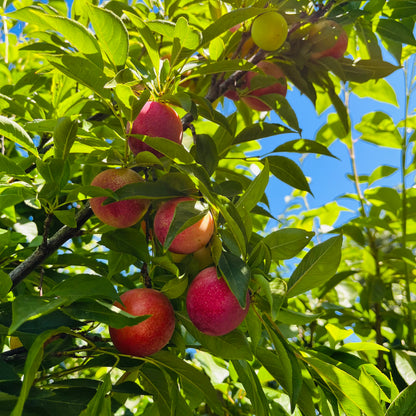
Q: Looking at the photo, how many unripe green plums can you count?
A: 1